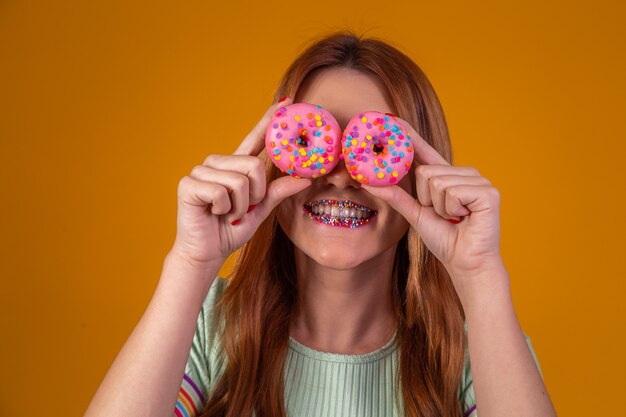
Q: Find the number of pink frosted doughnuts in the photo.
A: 2